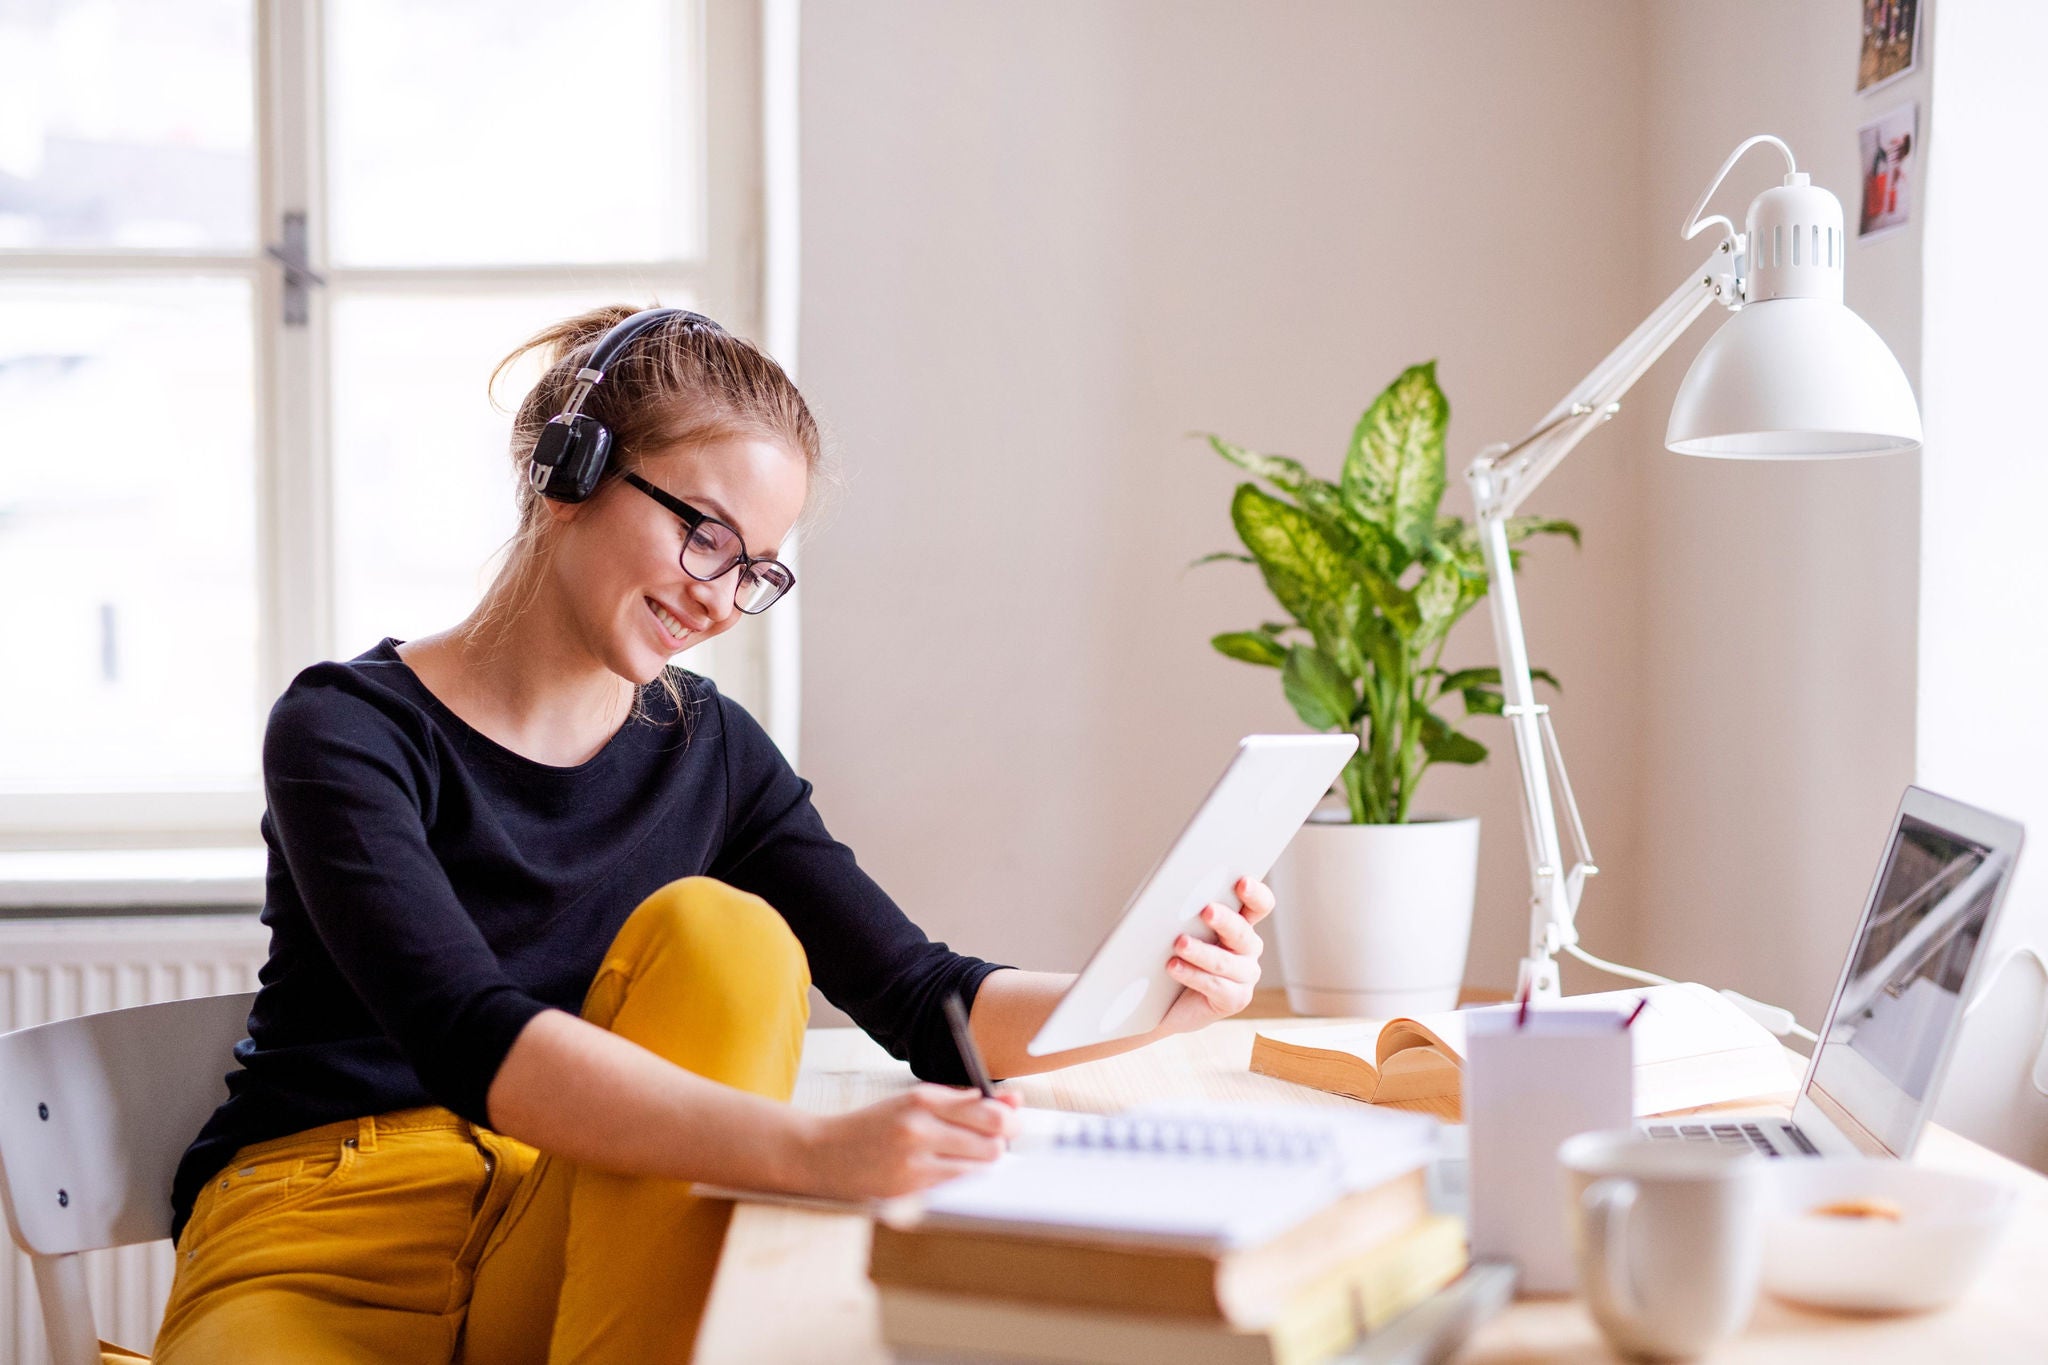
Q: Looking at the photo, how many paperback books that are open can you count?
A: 1